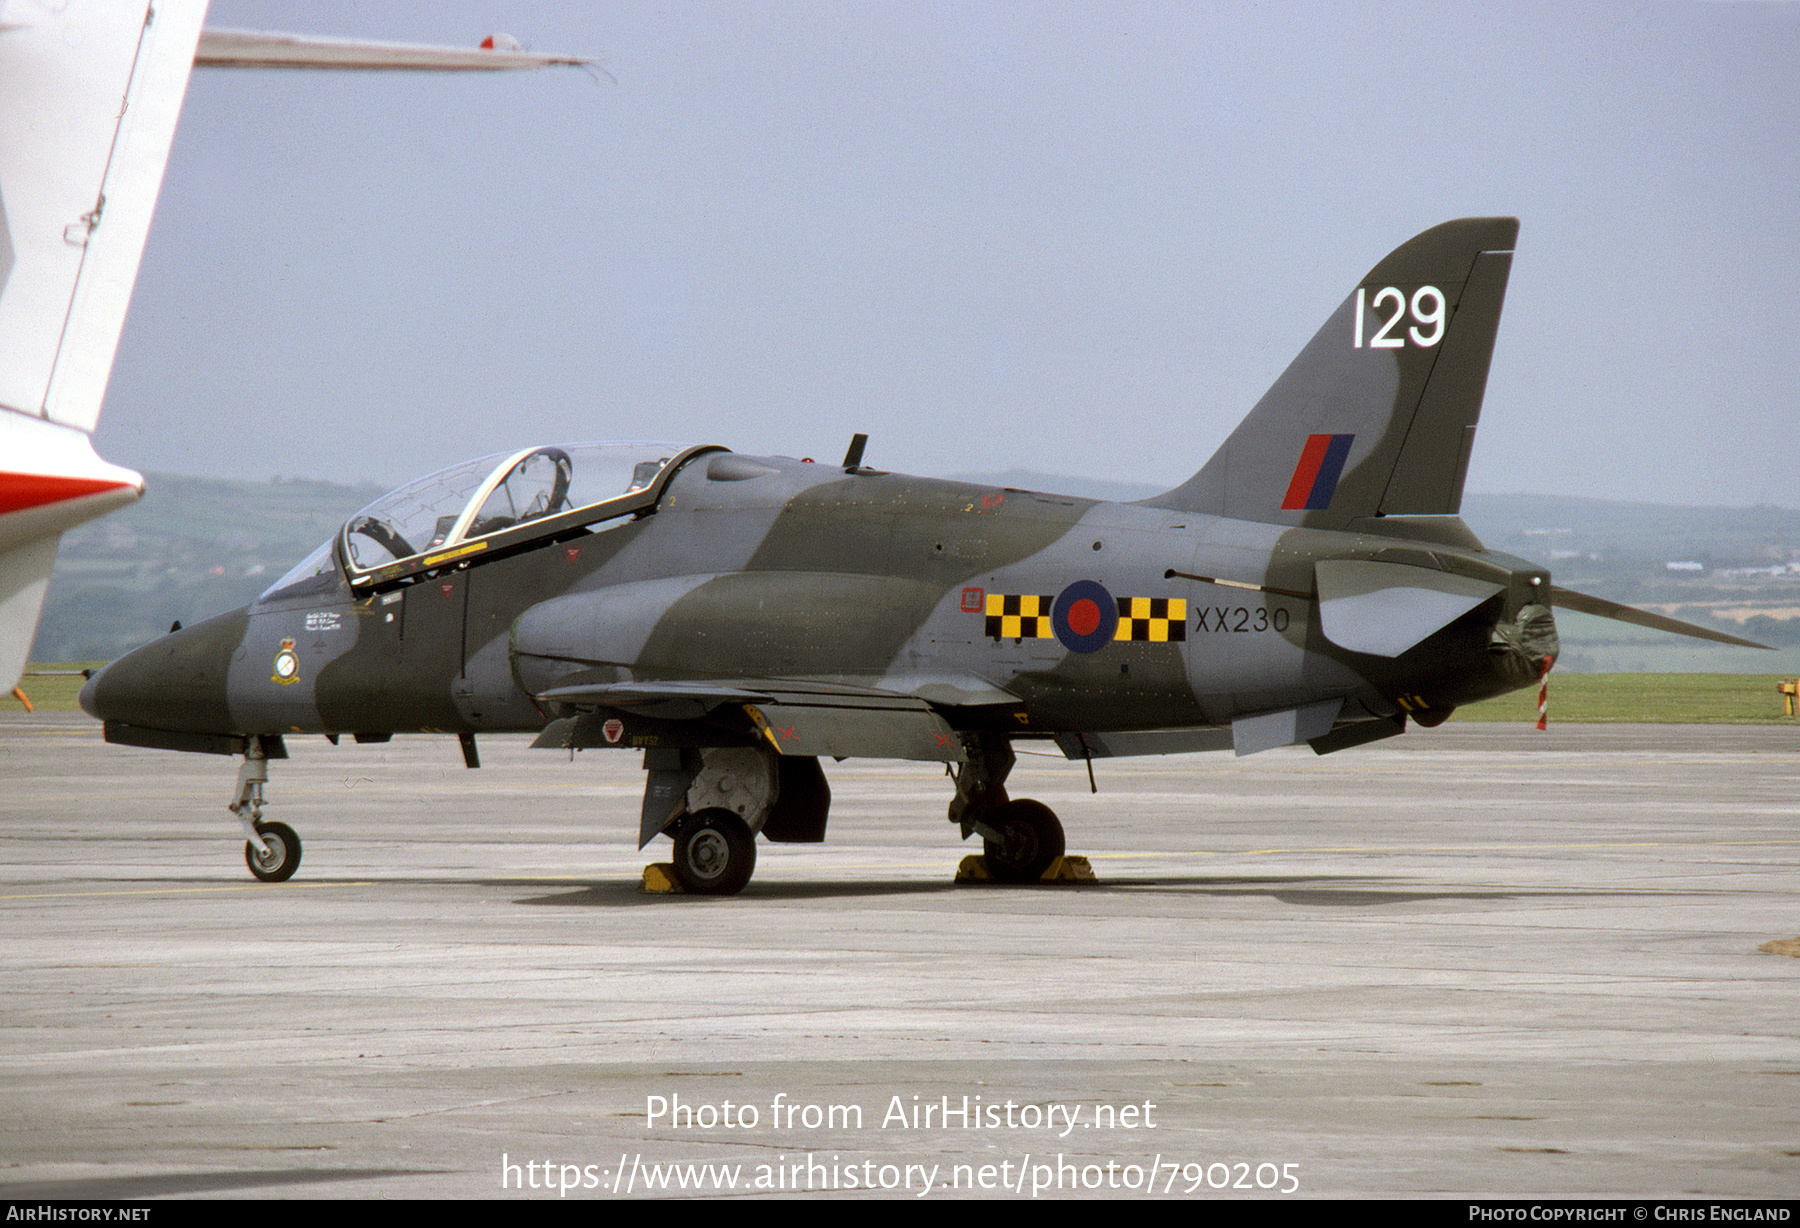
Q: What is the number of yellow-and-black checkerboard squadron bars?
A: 2